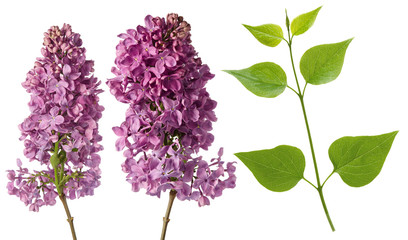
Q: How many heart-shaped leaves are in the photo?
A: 6